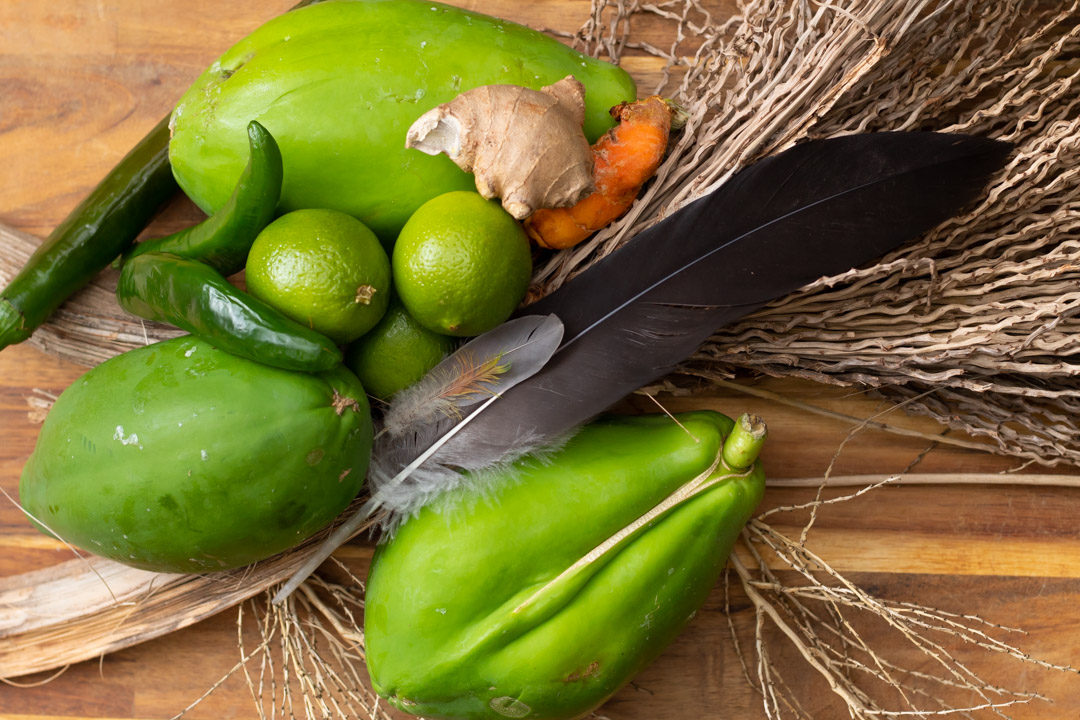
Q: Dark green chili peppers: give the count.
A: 2